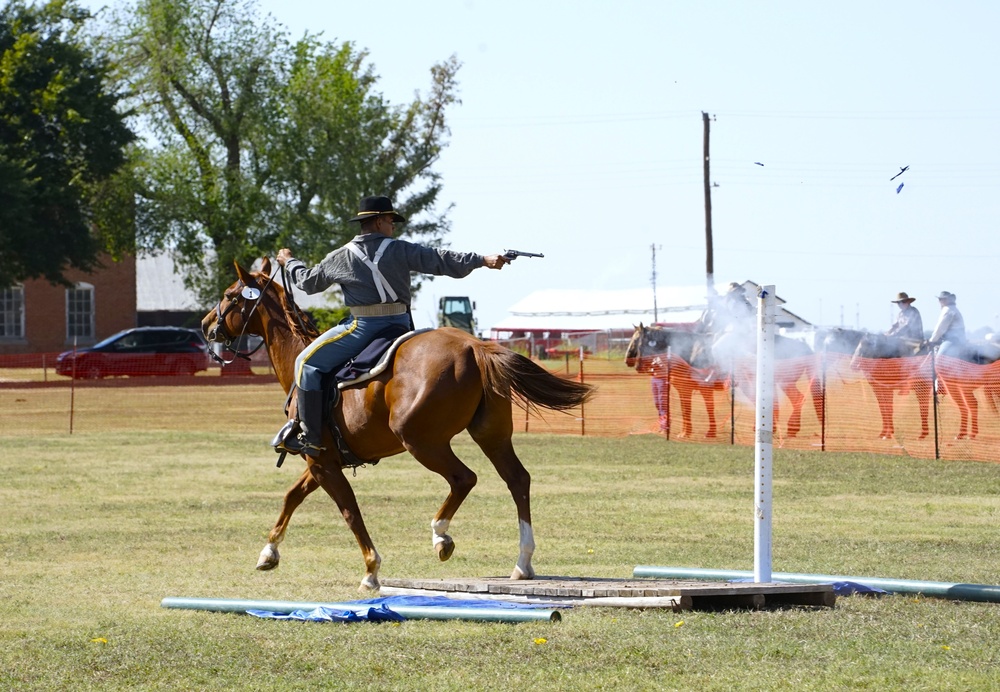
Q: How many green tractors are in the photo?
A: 1